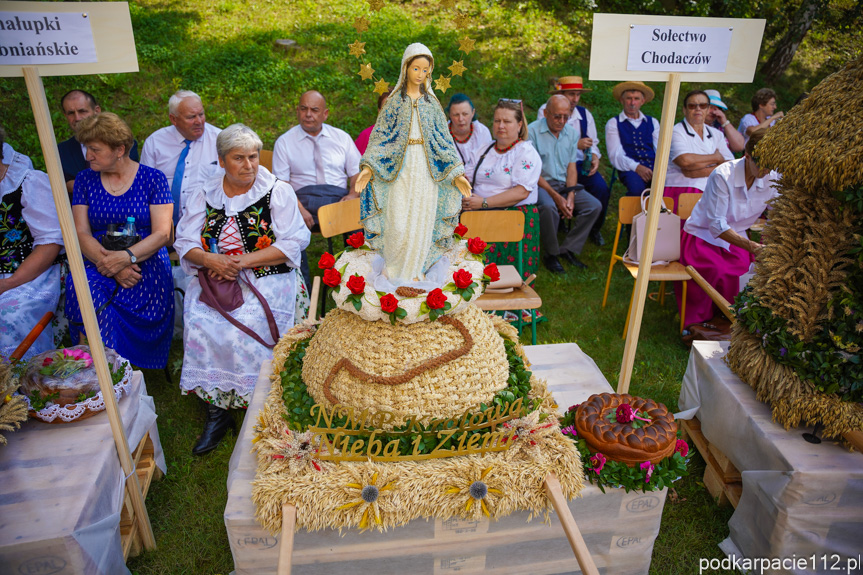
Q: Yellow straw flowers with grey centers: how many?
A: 2